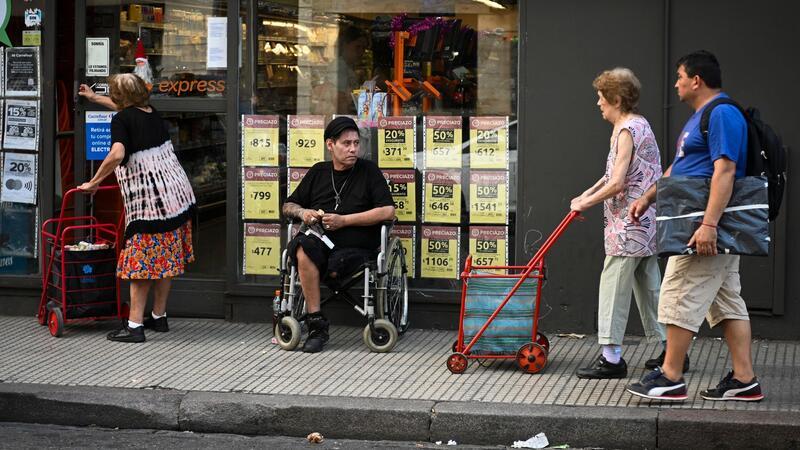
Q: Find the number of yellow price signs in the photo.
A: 15